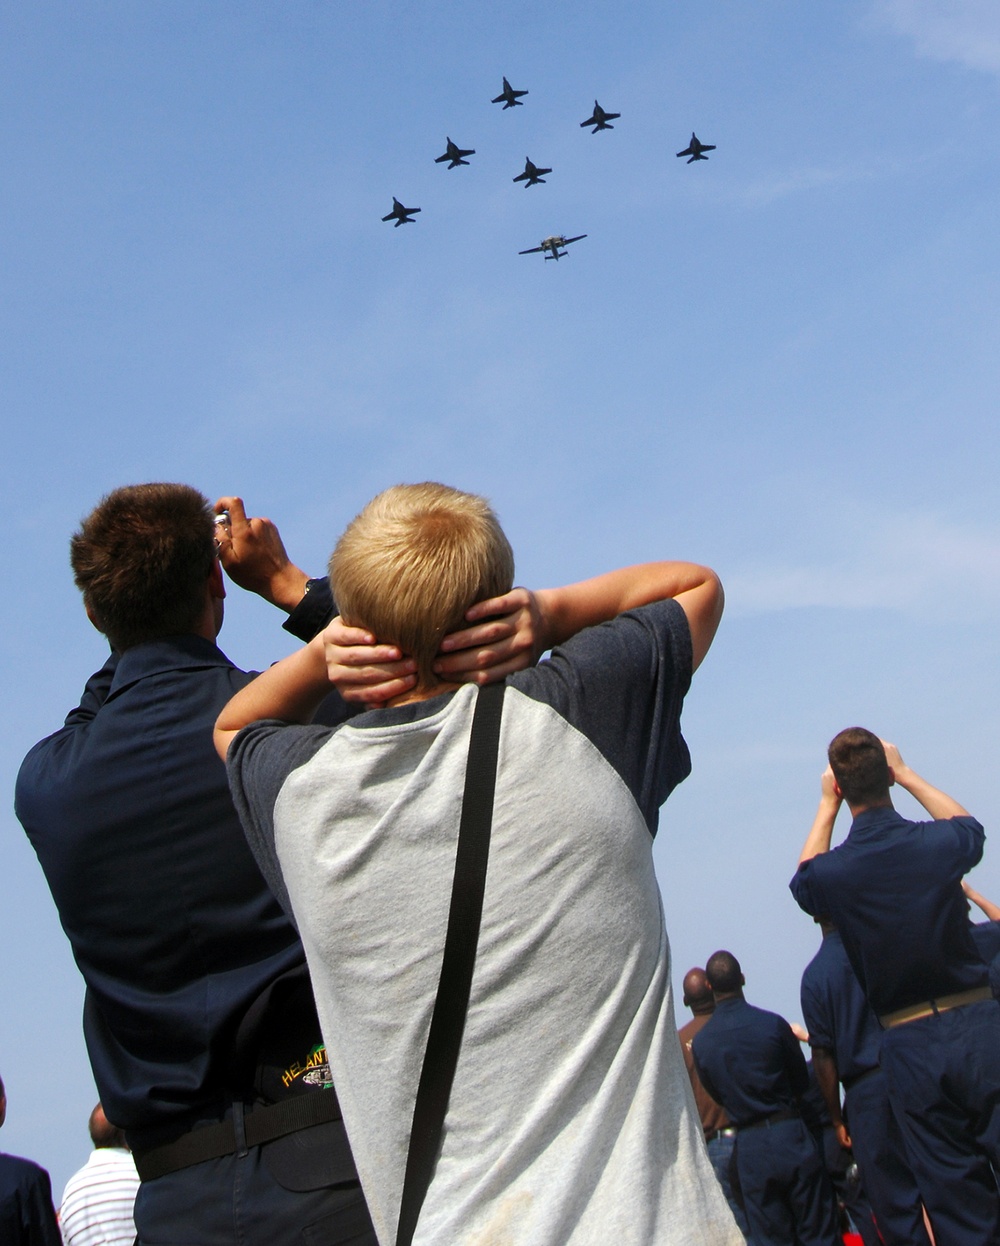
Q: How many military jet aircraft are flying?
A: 6